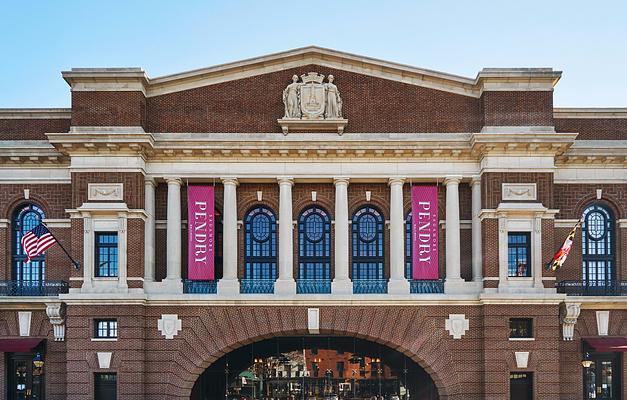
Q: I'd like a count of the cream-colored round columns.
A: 8